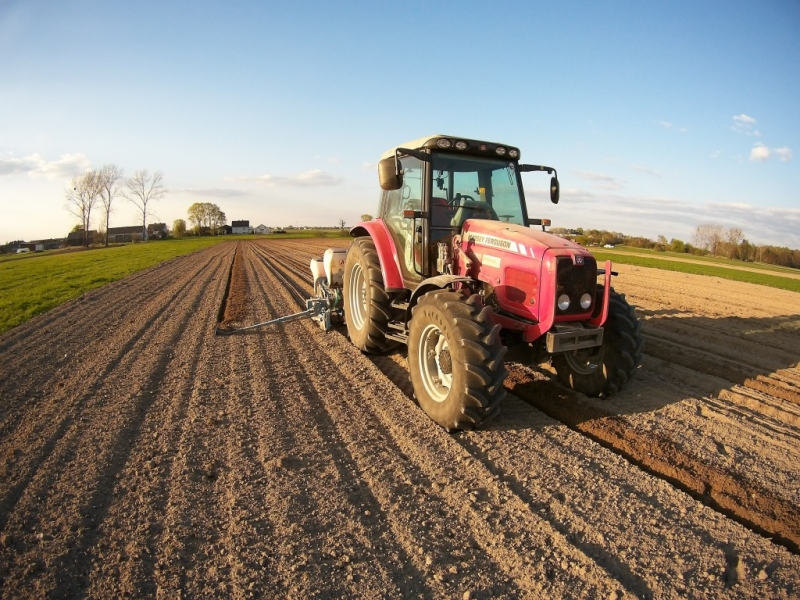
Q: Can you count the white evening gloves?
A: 0